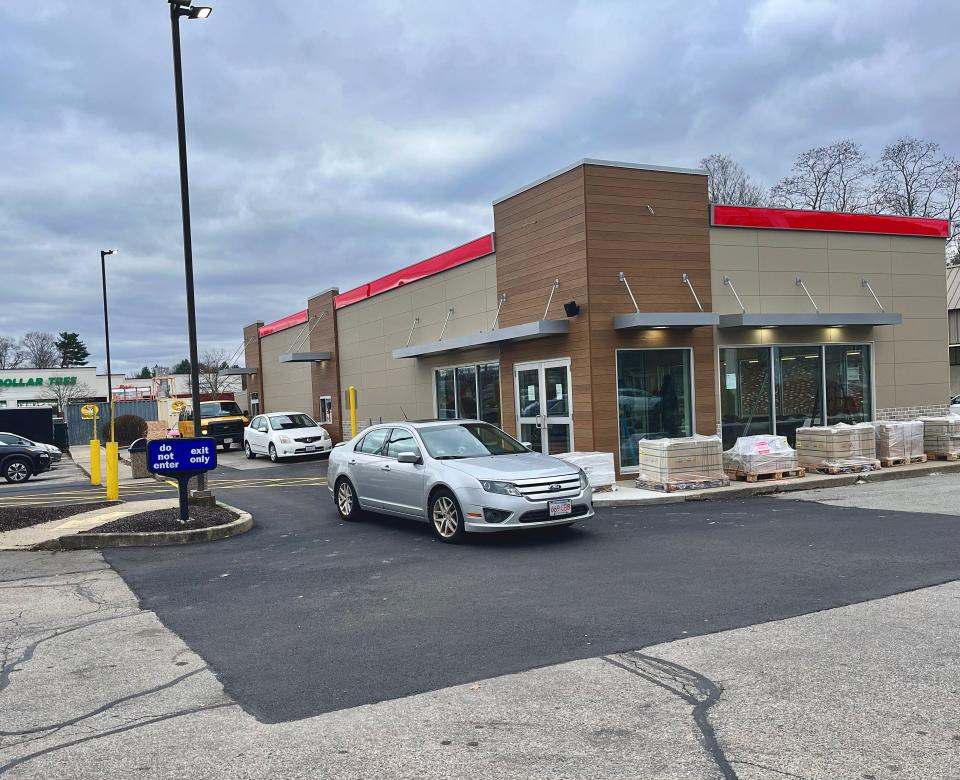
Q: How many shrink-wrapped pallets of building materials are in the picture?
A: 6